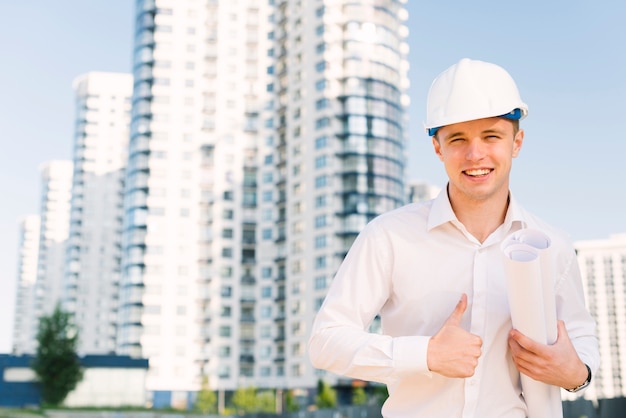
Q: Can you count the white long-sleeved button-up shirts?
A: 1